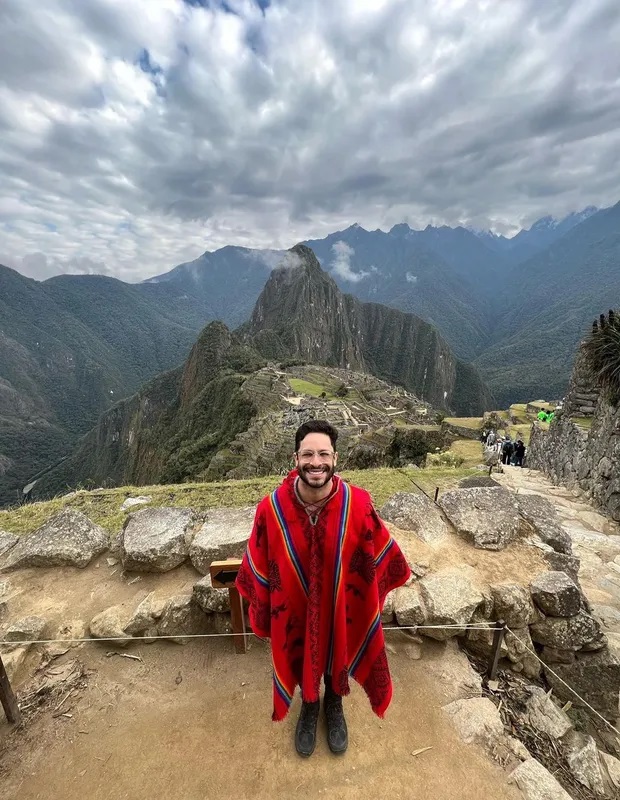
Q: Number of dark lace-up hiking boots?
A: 2